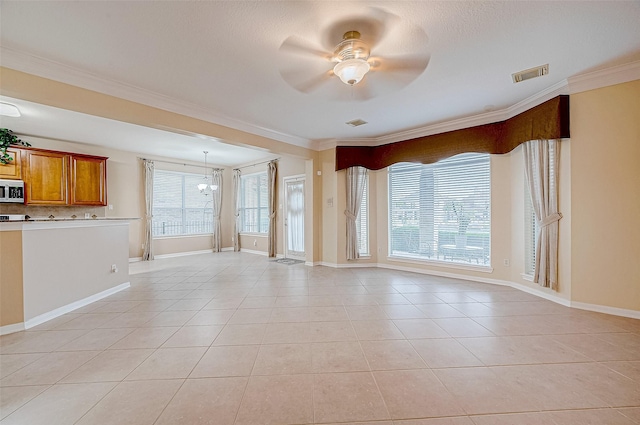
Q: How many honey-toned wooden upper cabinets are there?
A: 3